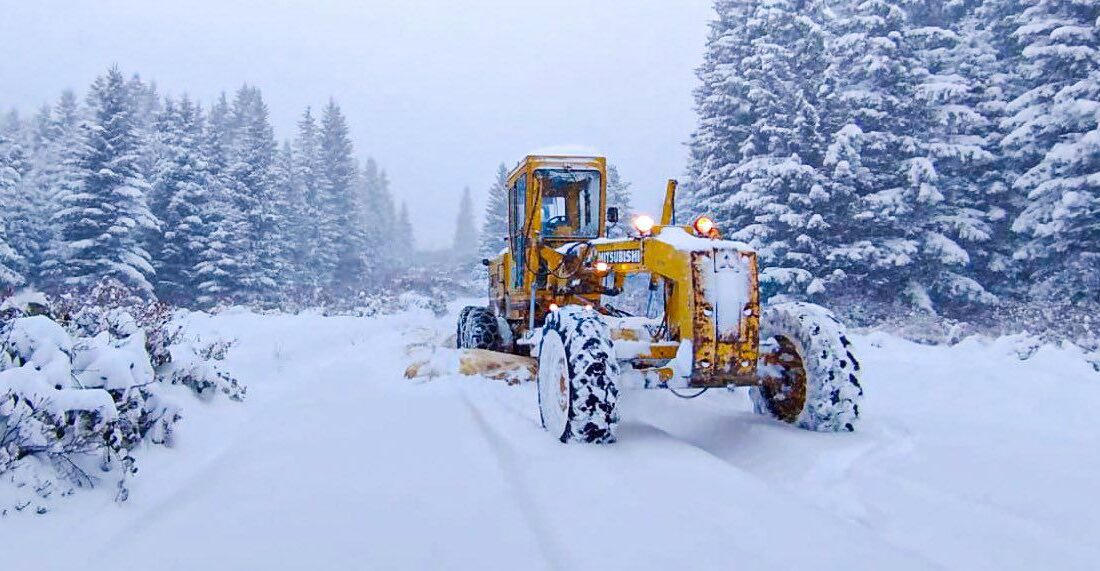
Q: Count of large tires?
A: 3